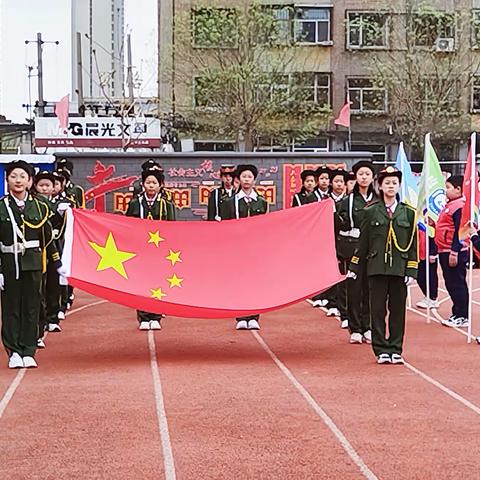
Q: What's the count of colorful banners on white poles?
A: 3